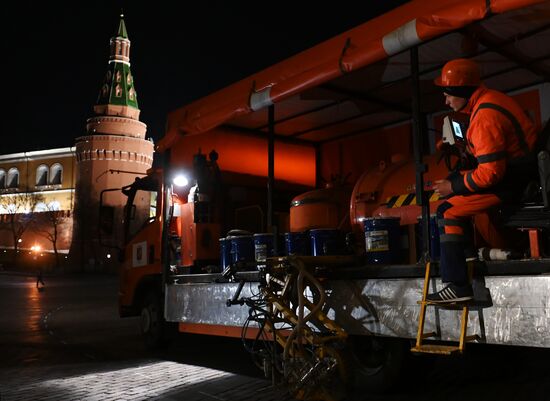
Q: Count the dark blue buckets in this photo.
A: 7